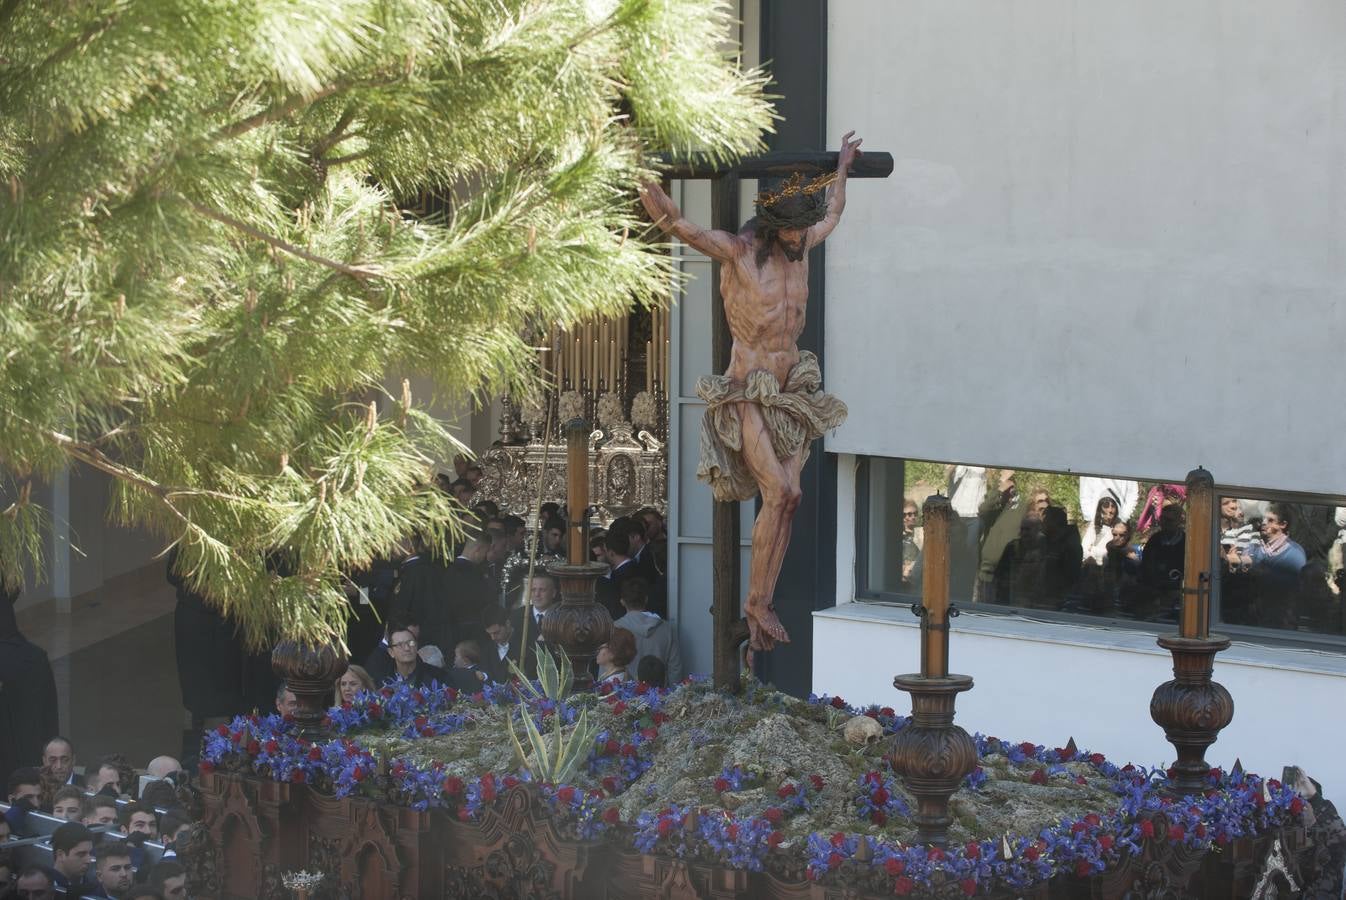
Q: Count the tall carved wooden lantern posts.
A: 4